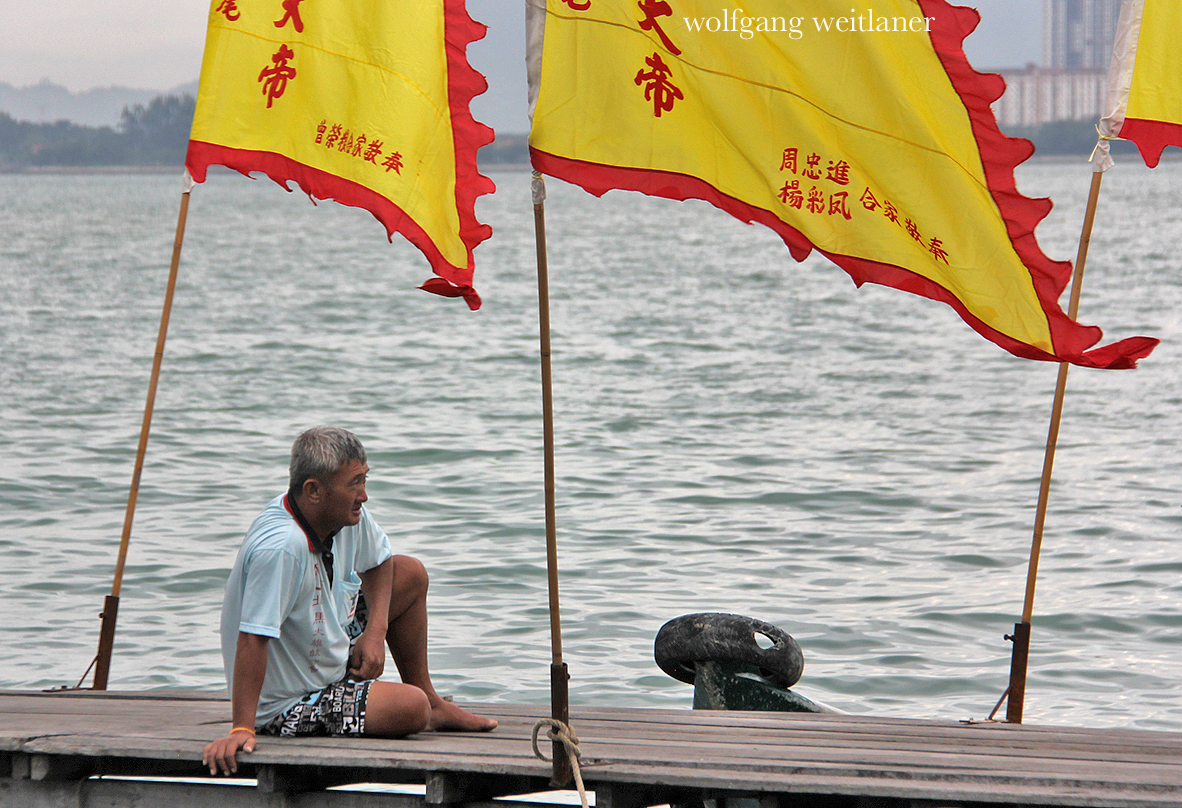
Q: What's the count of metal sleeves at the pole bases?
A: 3